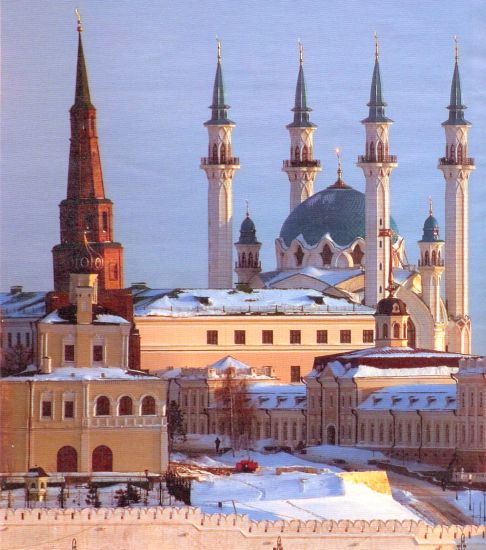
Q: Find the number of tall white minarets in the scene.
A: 4